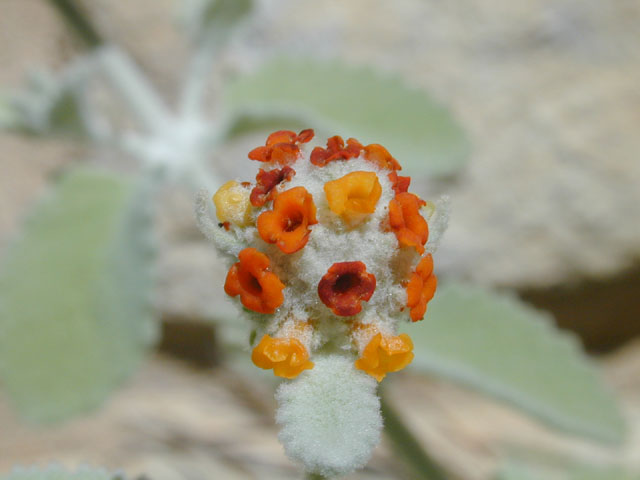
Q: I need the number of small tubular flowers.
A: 14